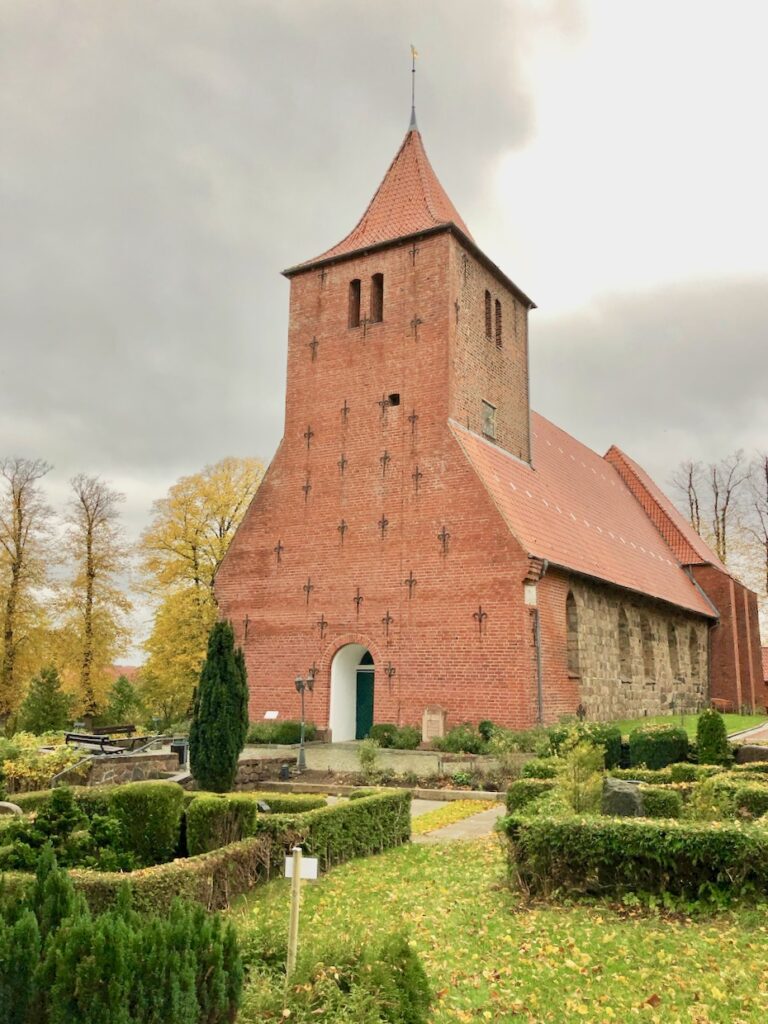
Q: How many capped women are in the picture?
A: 0